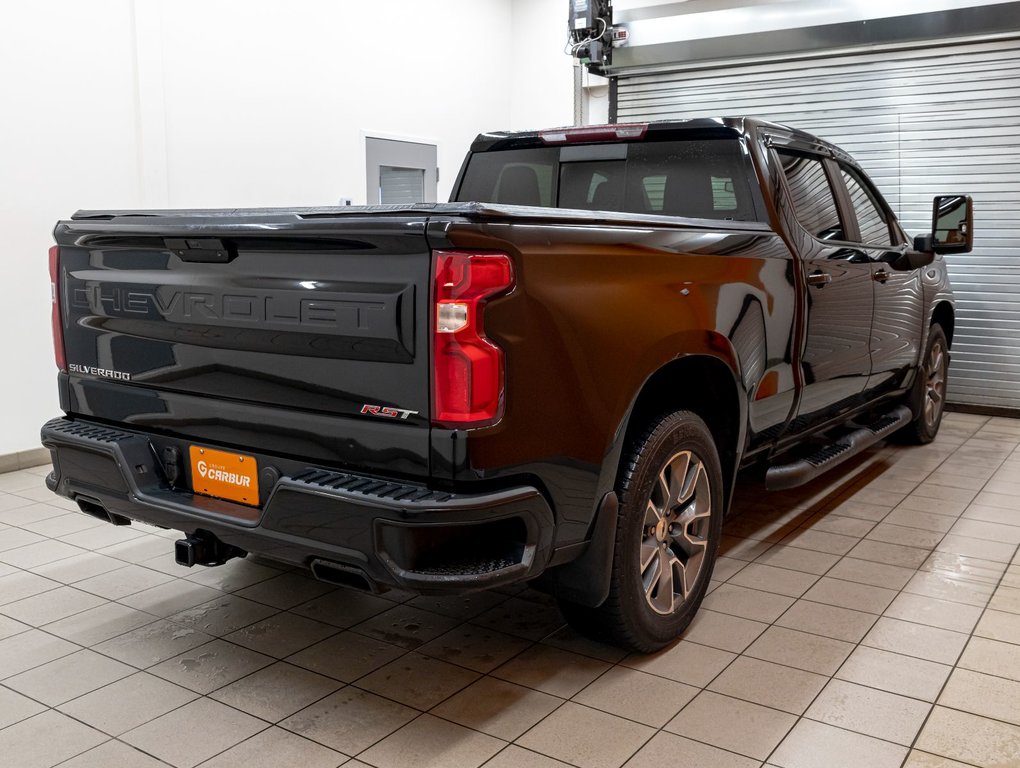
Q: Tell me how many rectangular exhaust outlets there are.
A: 2